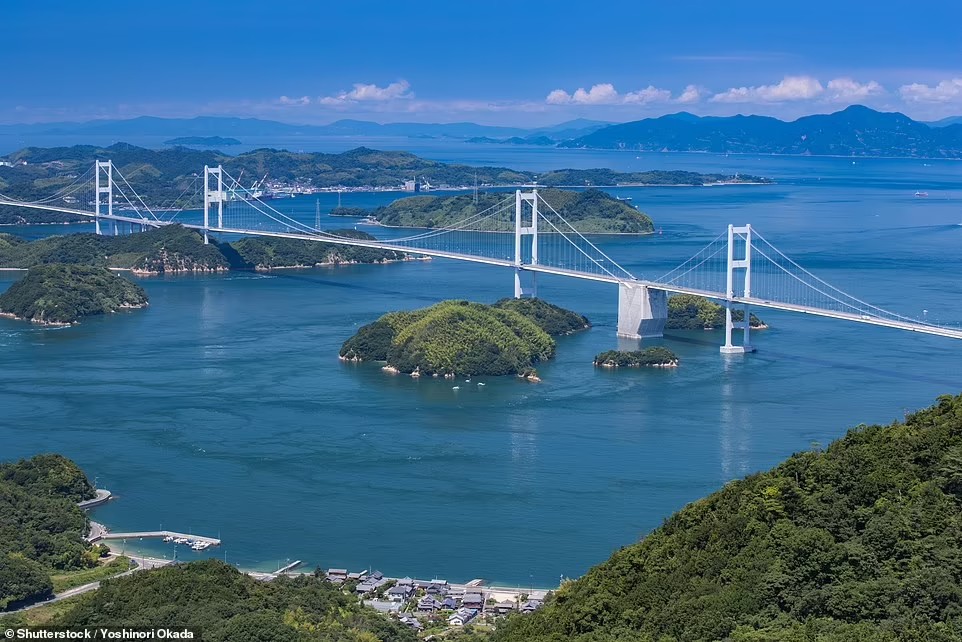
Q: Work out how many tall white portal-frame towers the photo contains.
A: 4